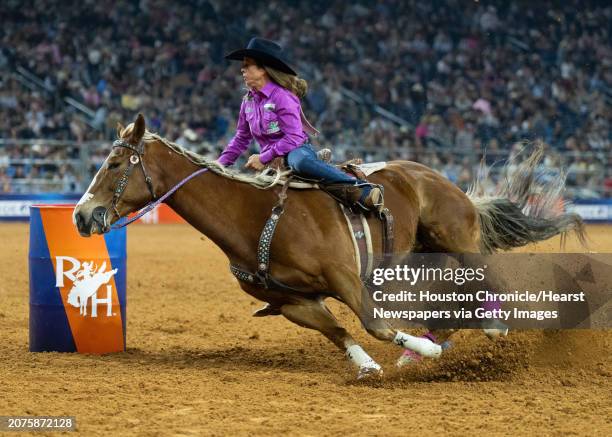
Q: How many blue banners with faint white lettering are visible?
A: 2